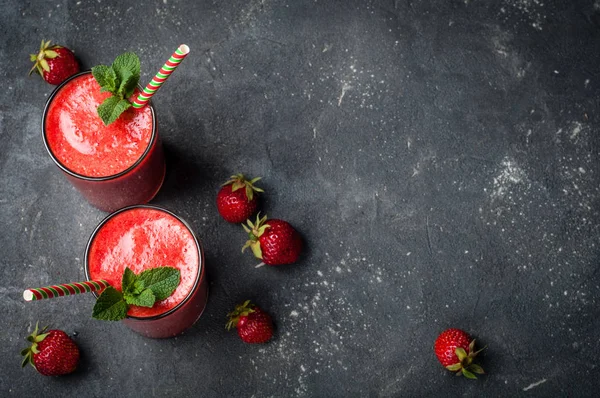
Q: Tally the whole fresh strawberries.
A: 6